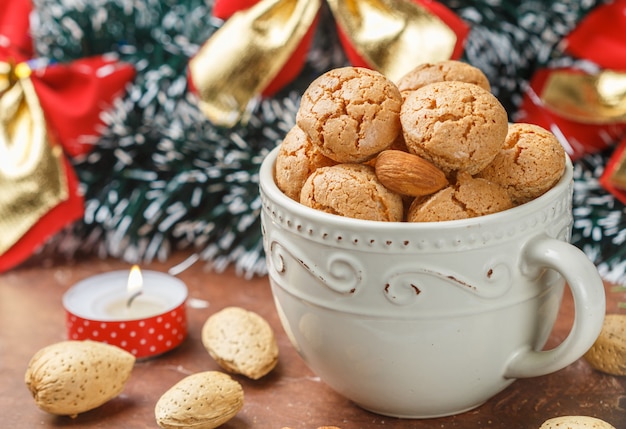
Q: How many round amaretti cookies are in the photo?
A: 7